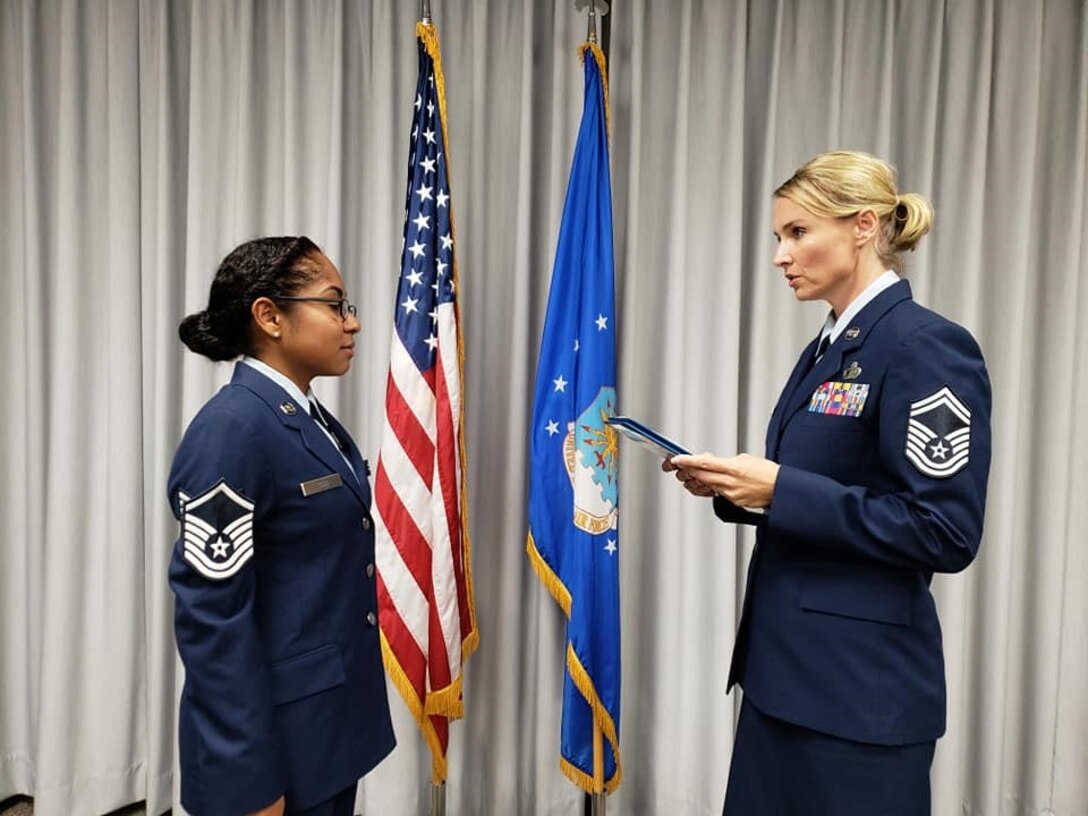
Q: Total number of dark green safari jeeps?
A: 0